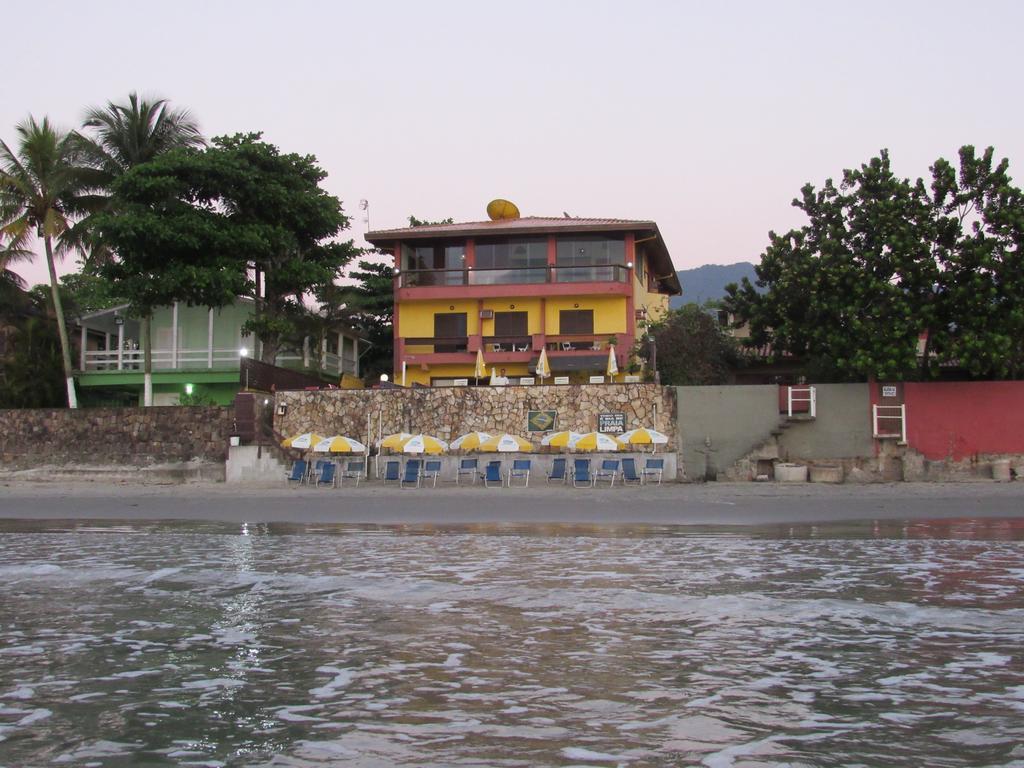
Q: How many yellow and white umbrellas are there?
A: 12